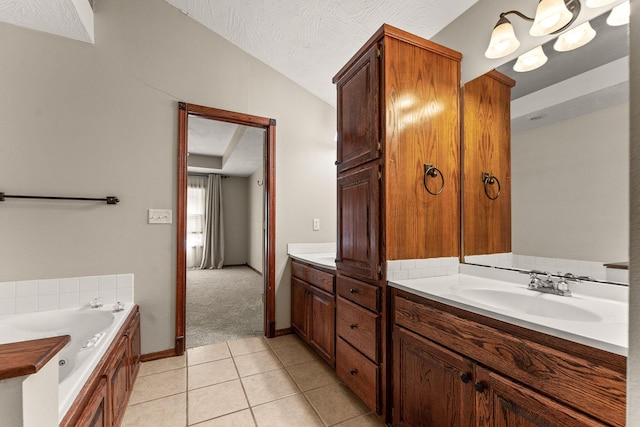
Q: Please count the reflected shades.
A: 3